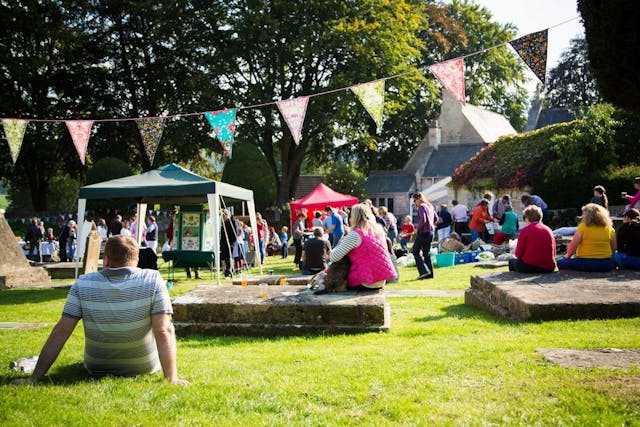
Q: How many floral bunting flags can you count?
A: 8